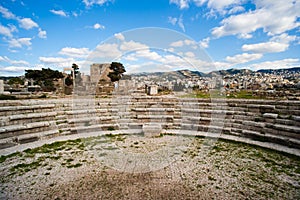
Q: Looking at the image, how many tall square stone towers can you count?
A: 1